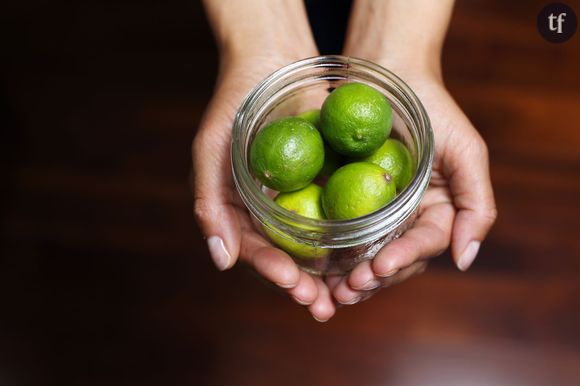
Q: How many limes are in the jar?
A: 6